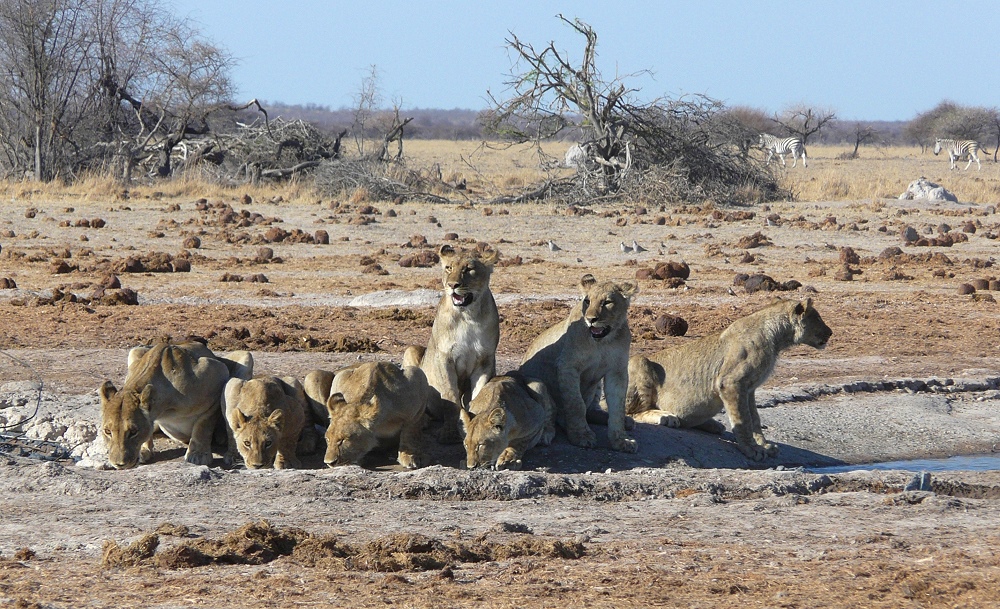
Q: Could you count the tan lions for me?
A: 7